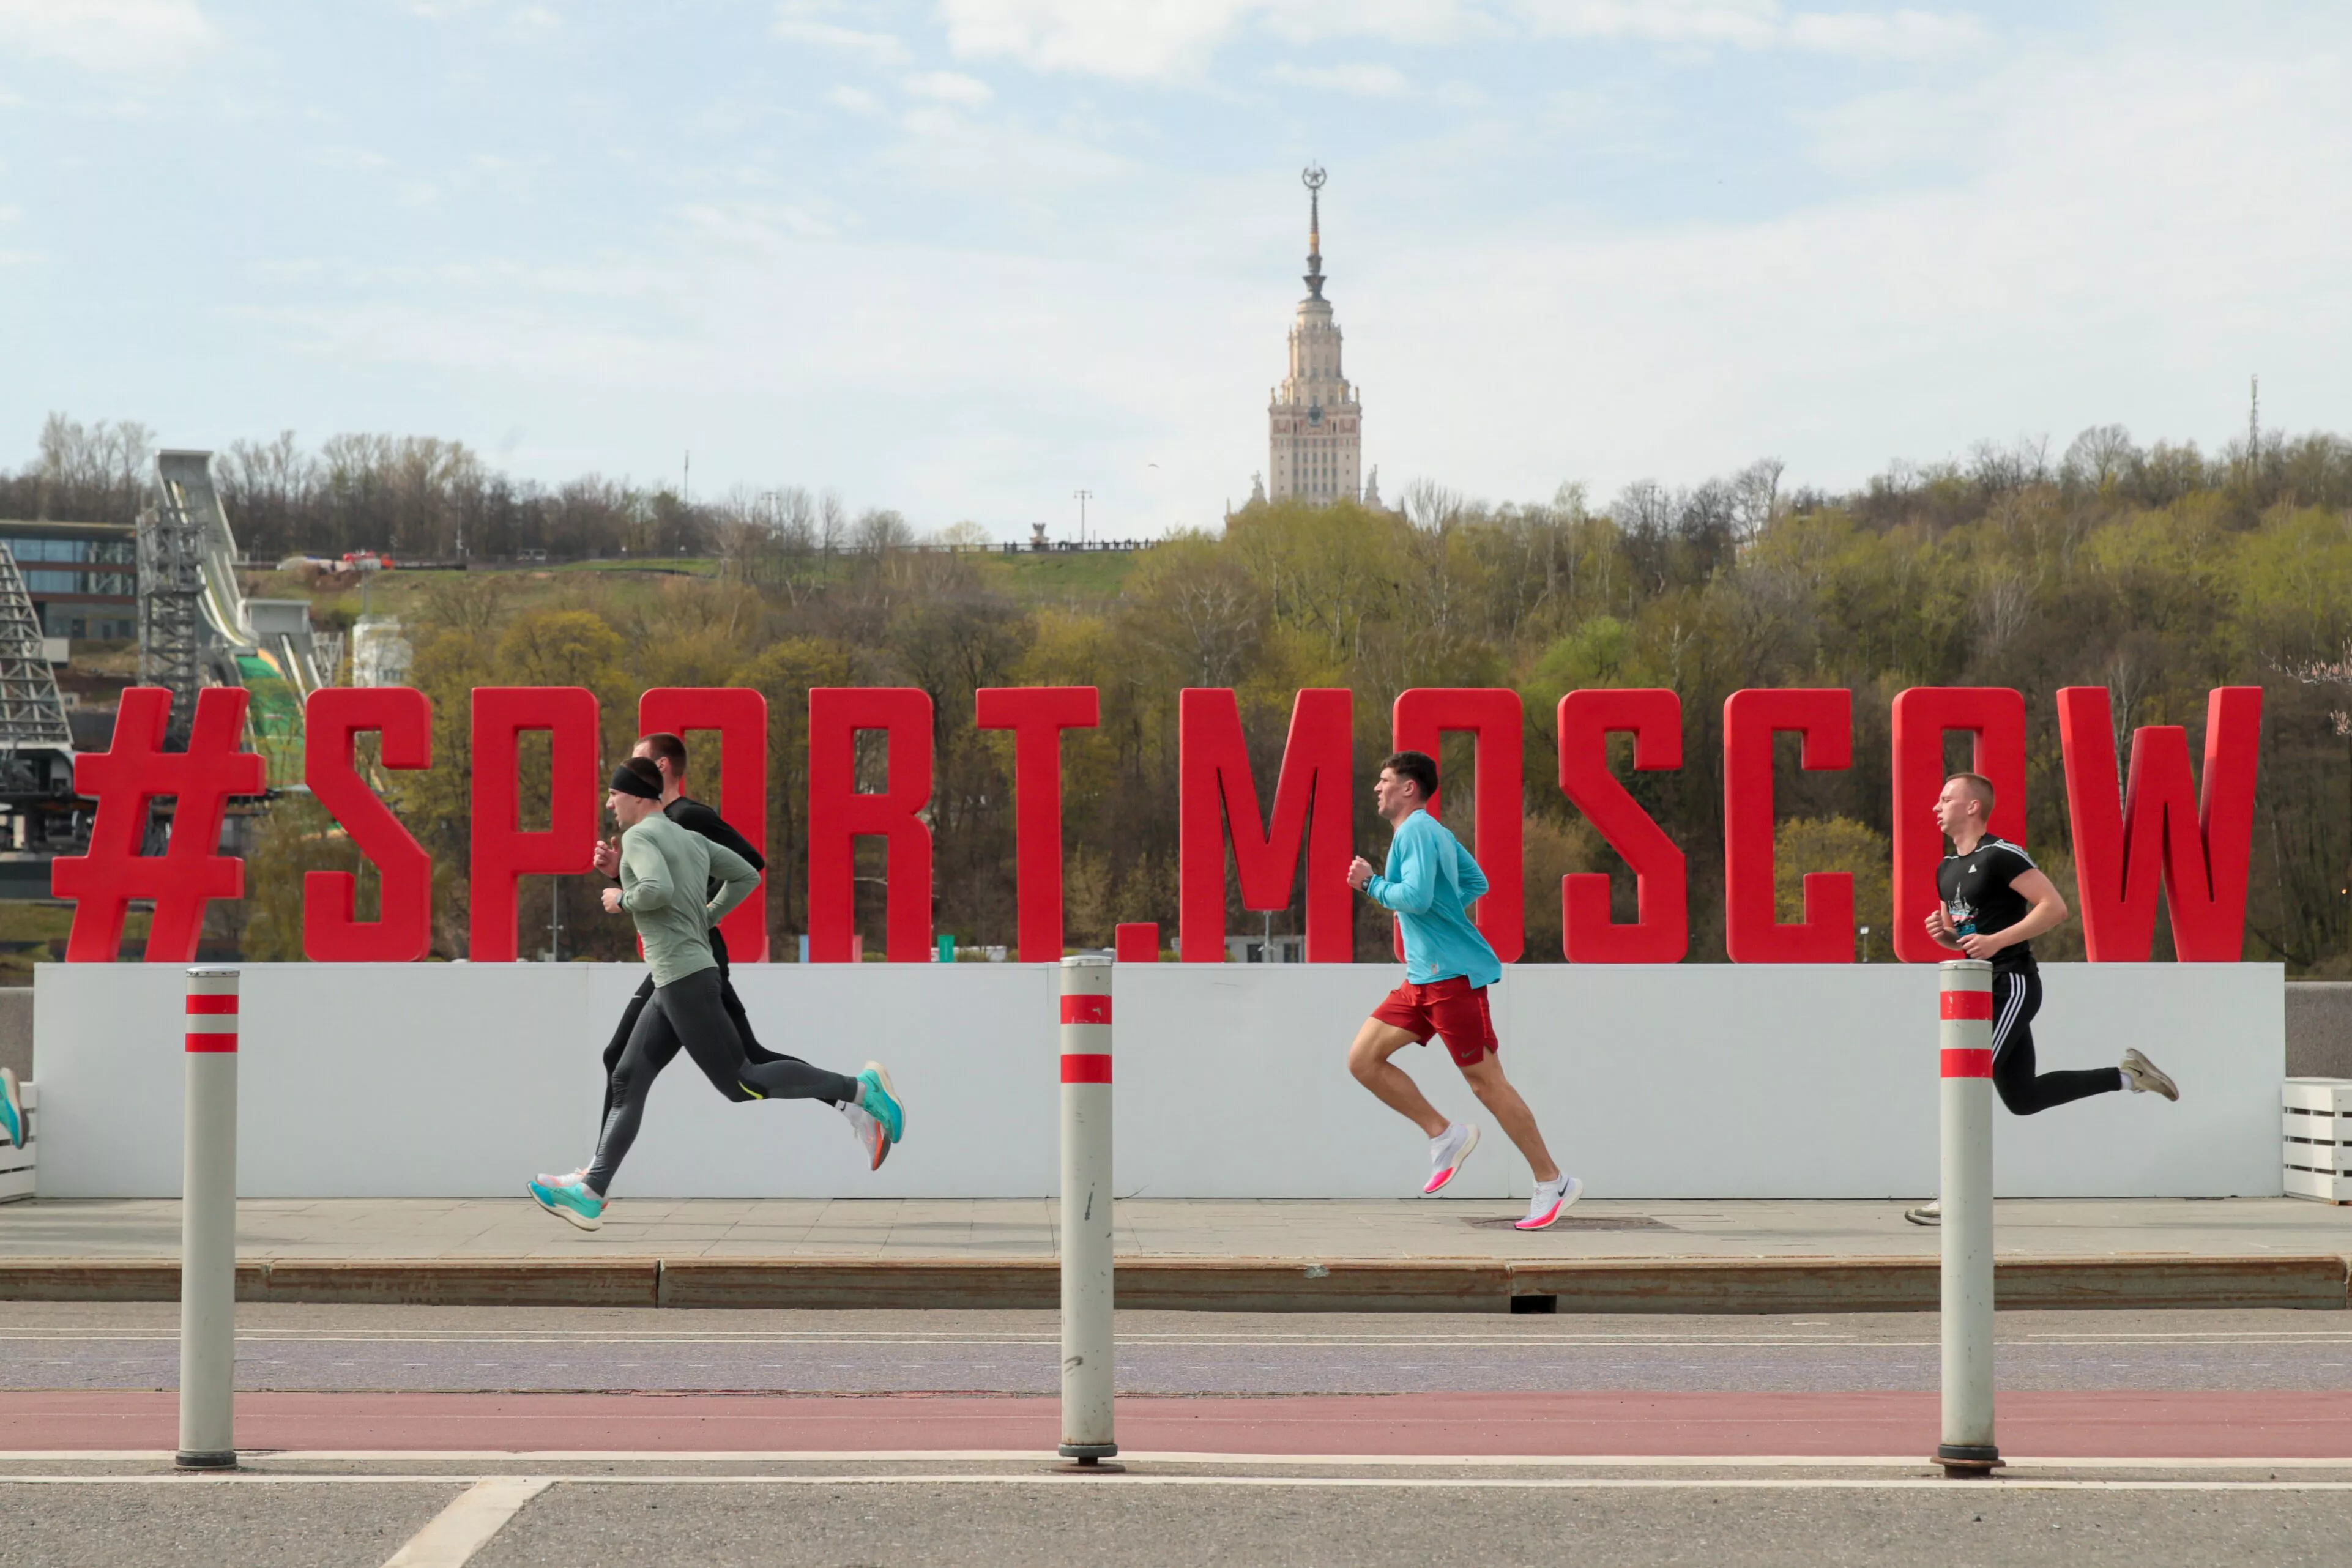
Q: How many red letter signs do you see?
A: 11